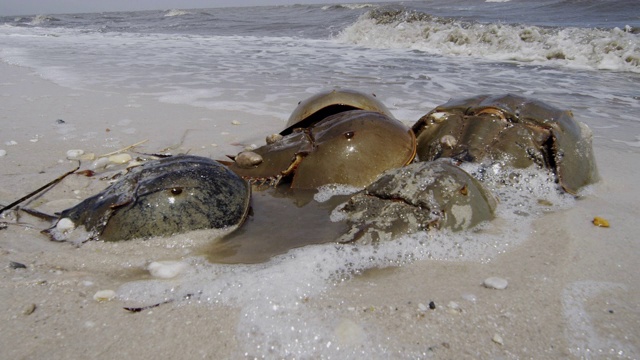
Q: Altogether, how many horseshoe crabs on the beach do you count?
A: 5